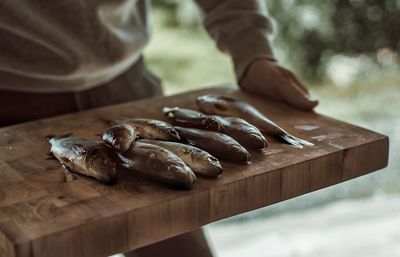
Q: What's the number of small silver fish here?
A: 9